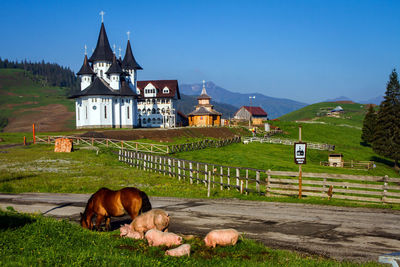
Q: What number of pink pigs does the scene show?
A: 5